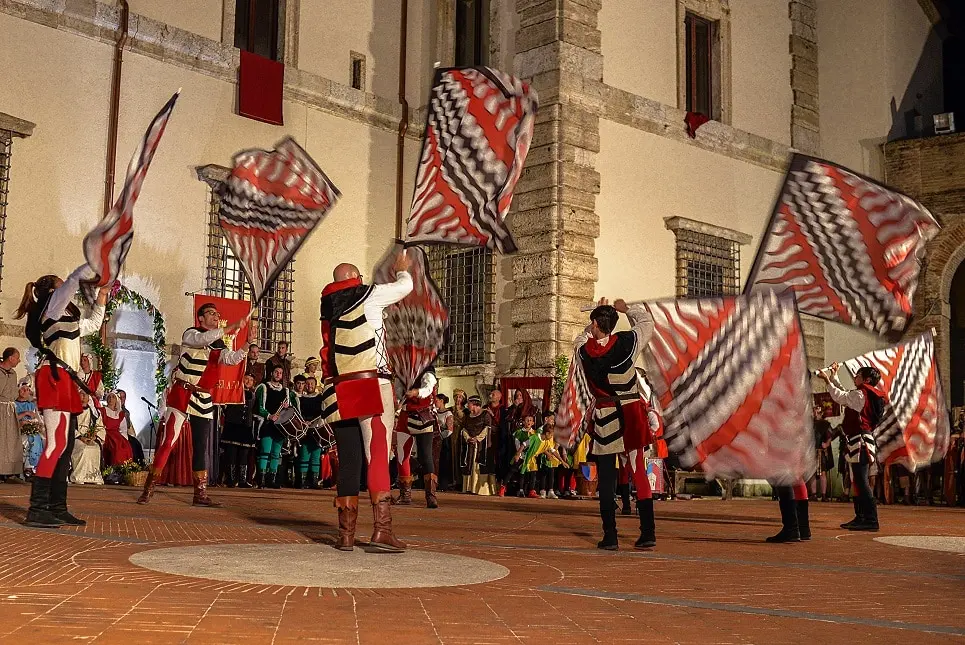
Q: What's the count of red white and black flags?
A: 8